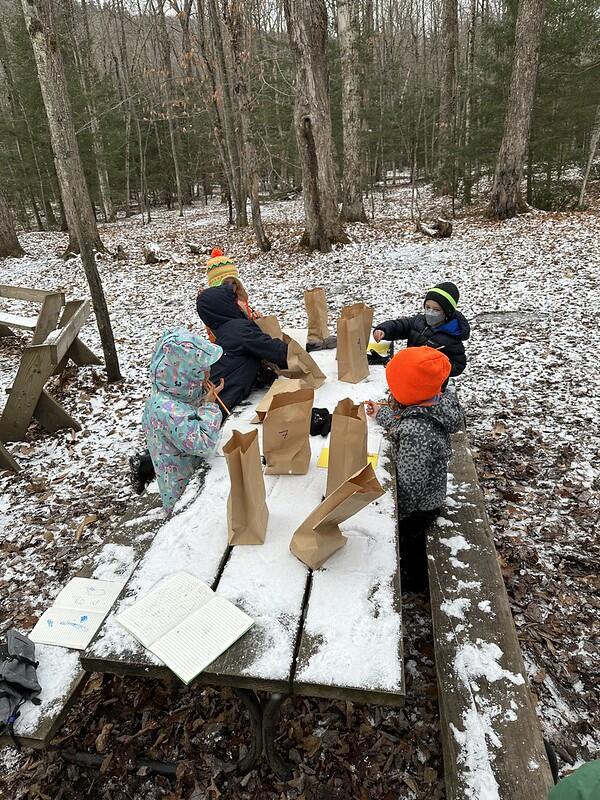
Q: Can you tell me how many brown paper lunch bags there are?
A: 9